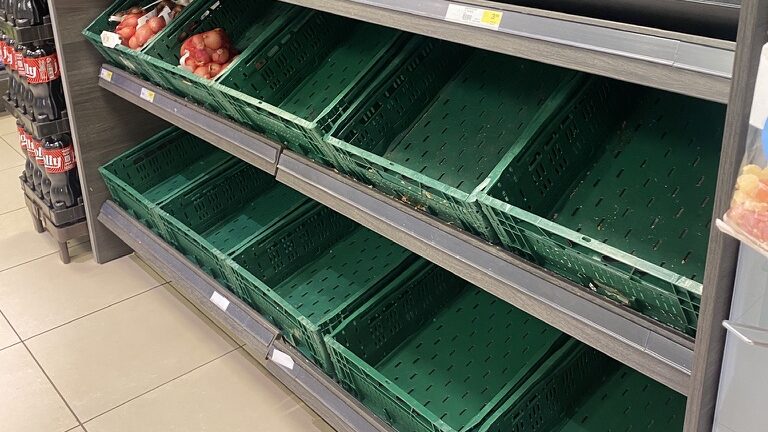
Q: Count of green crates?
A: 10